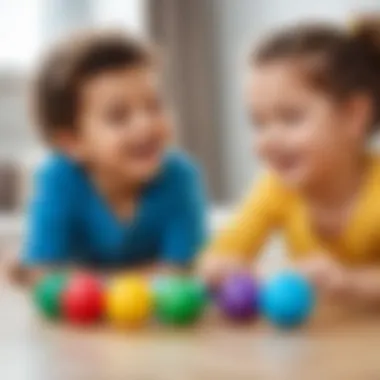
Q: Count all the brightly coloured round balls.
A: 6